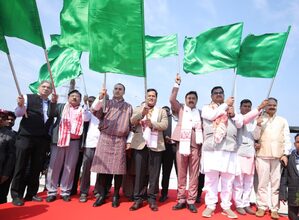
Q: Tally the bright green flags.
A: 8